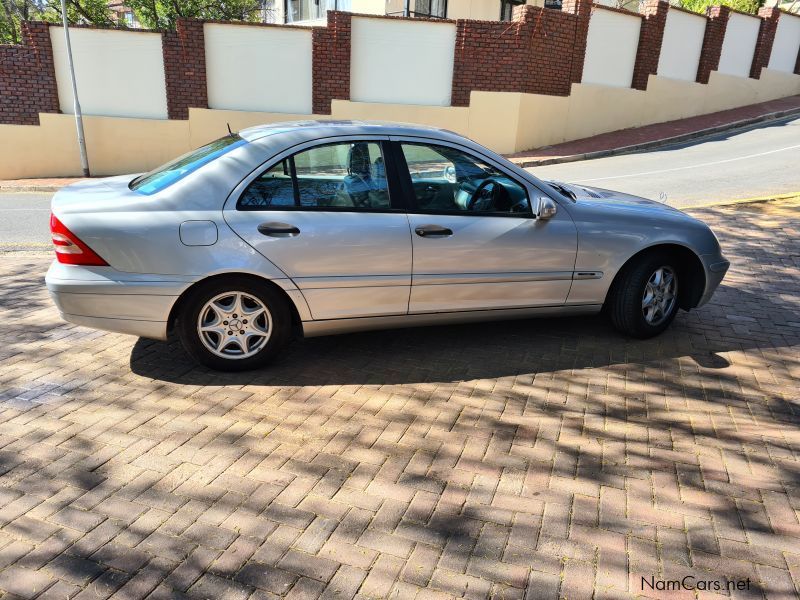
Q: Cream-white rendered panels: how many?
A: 7